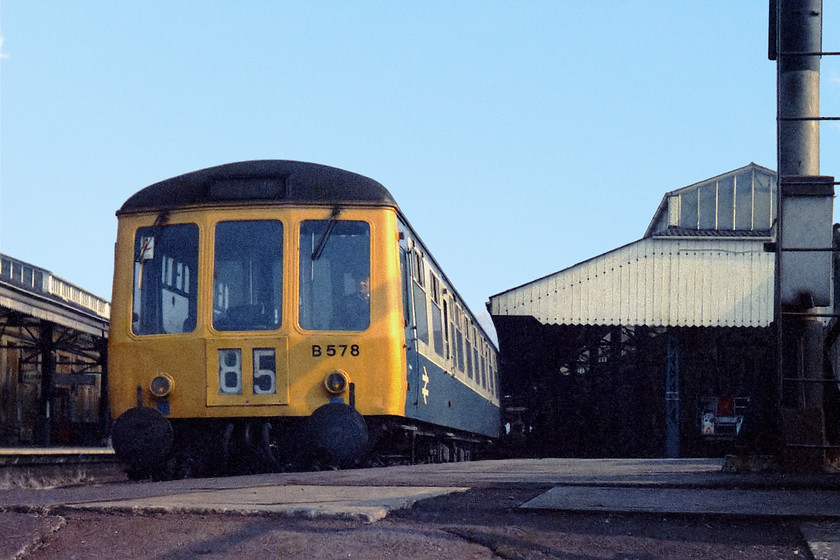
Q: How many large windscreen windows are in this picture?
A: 3